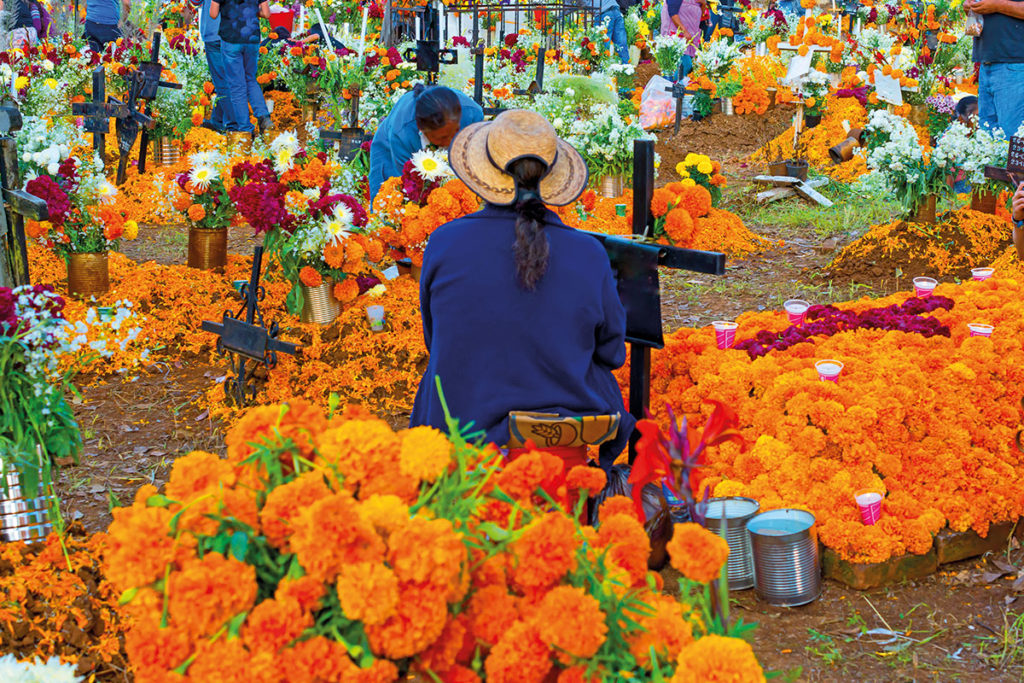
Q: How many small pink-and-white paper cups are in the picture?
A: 7